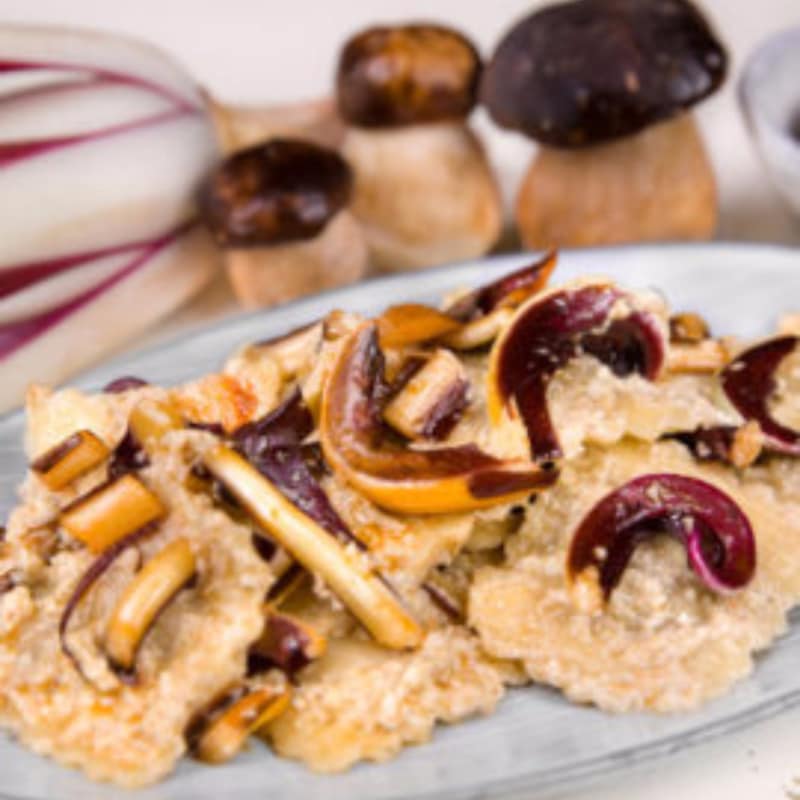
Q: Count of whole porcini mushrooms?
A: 3